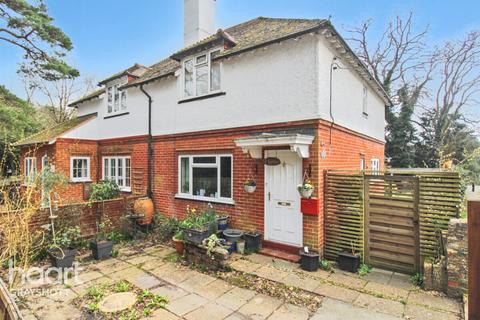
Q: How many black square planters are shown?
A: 5